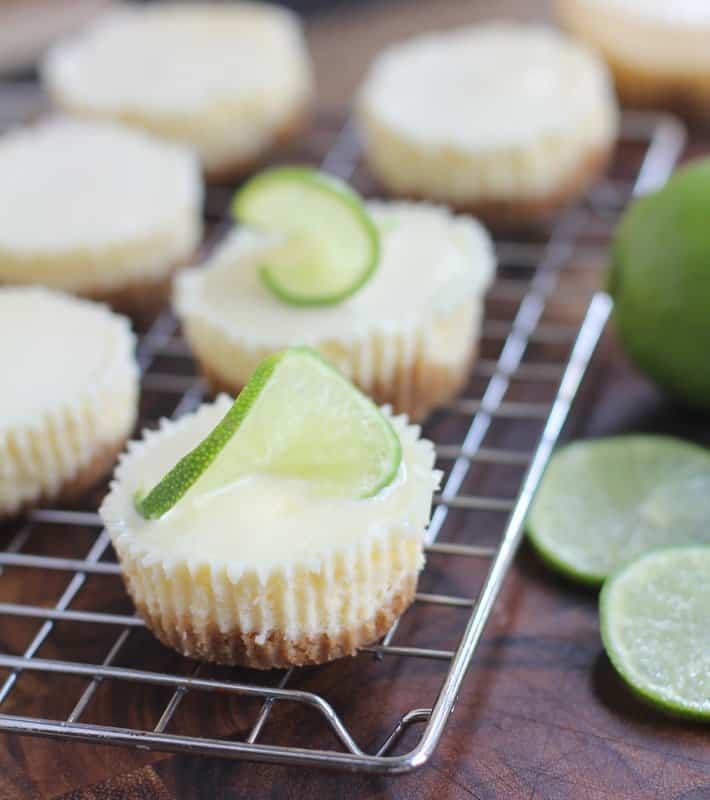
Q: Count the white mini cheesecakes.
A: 7